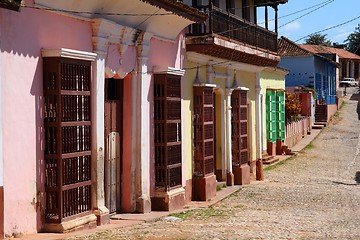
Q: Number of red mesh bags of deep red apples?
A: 0